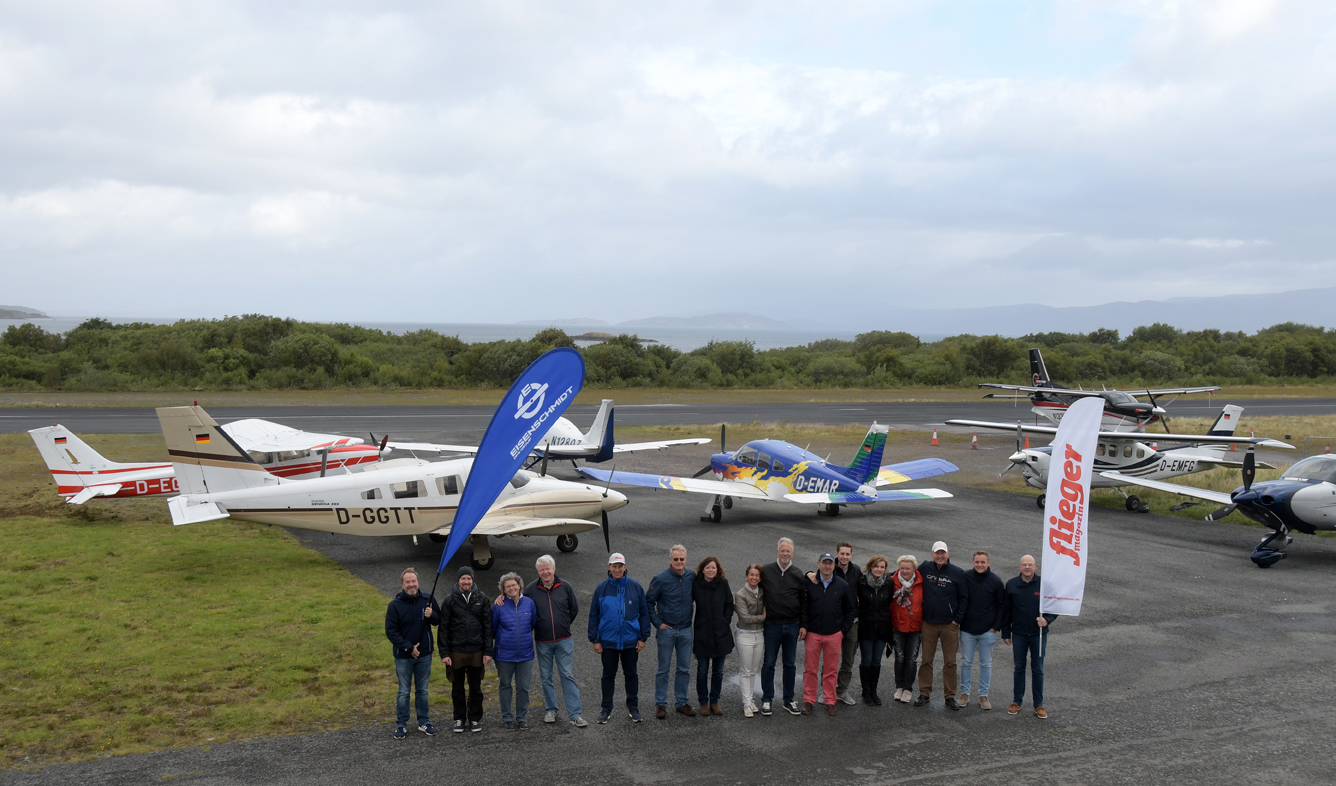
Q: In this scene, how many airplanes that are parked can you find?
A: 7